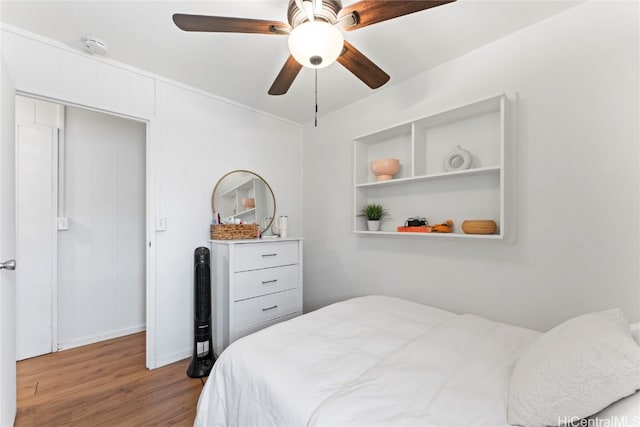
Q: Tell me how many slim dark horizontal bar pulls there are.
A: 3